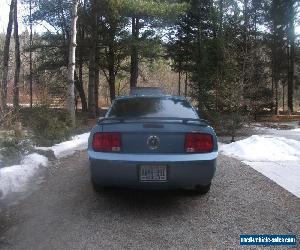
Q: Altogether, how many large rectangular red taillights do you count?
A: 2